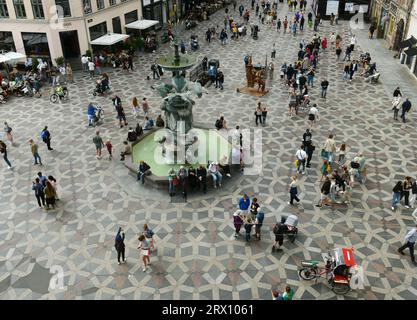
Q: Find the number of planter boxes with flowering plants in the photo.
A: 0